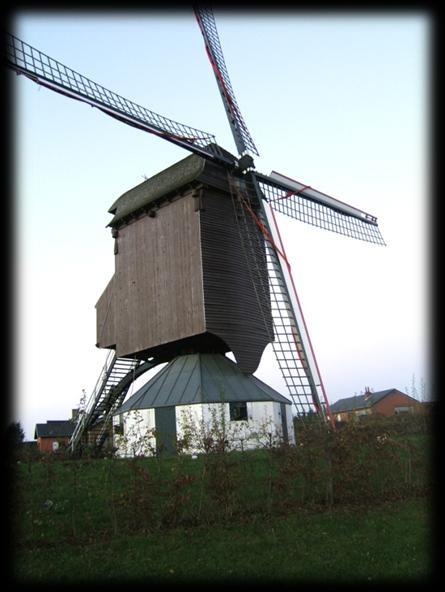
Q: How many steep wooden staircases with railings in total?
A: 1